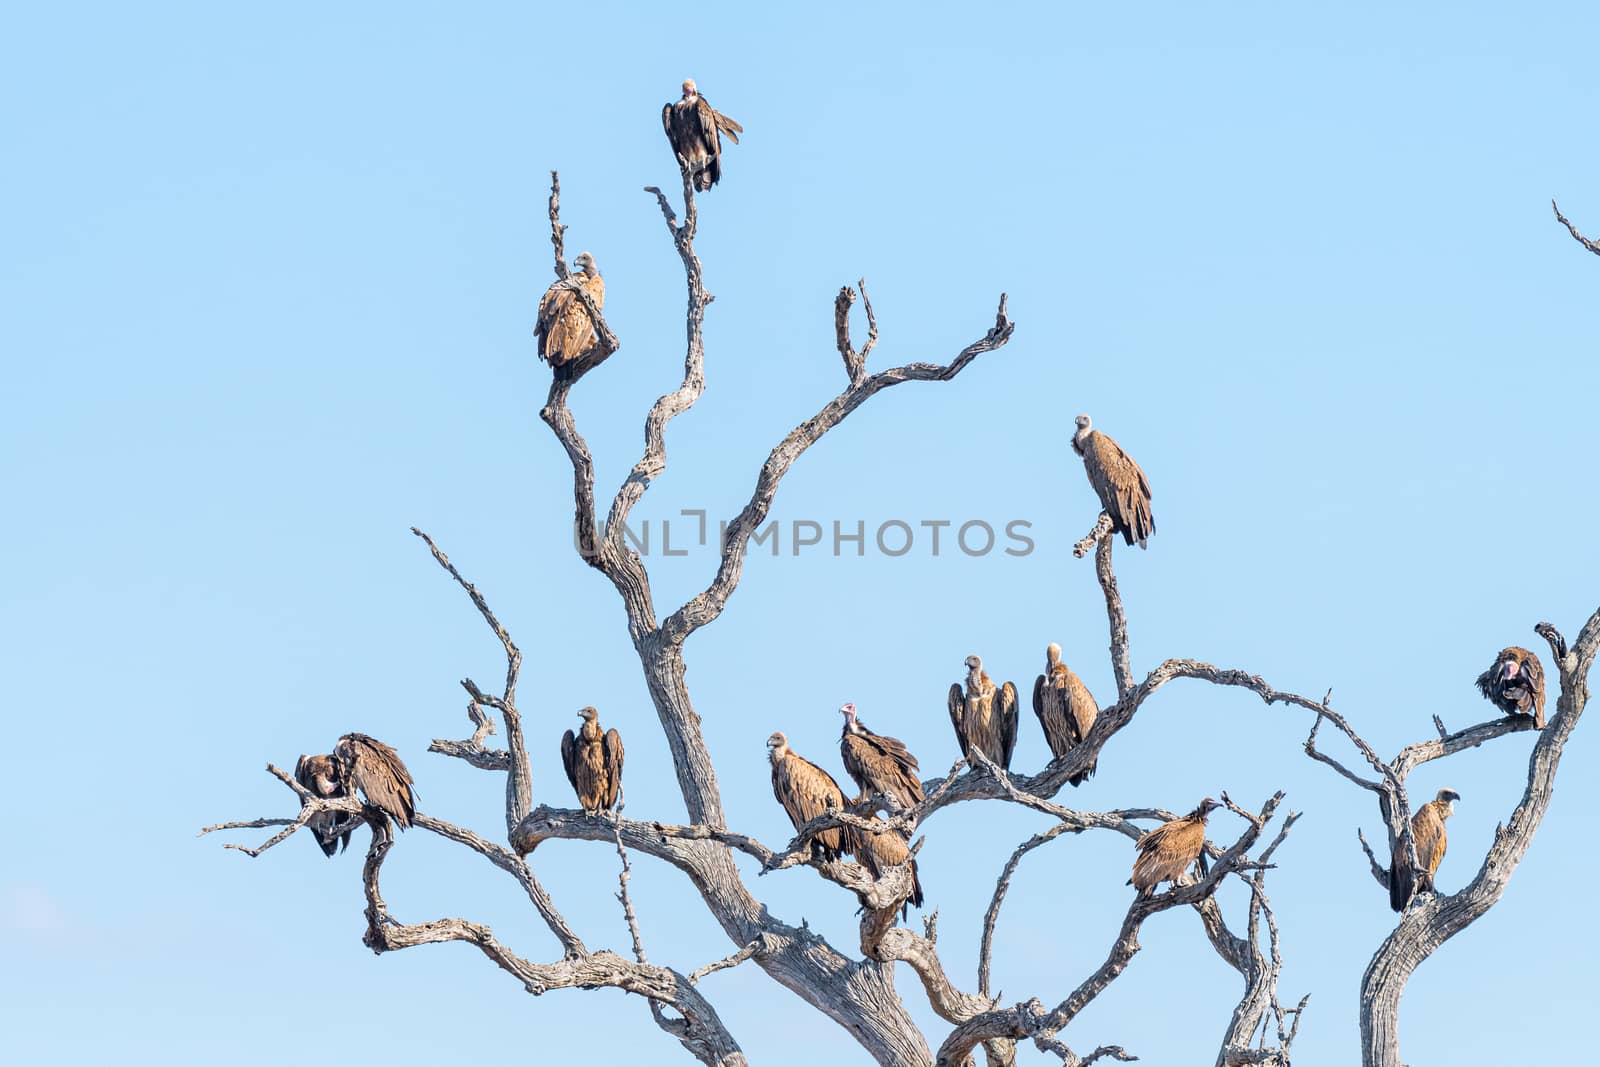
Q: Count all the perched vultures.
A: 14